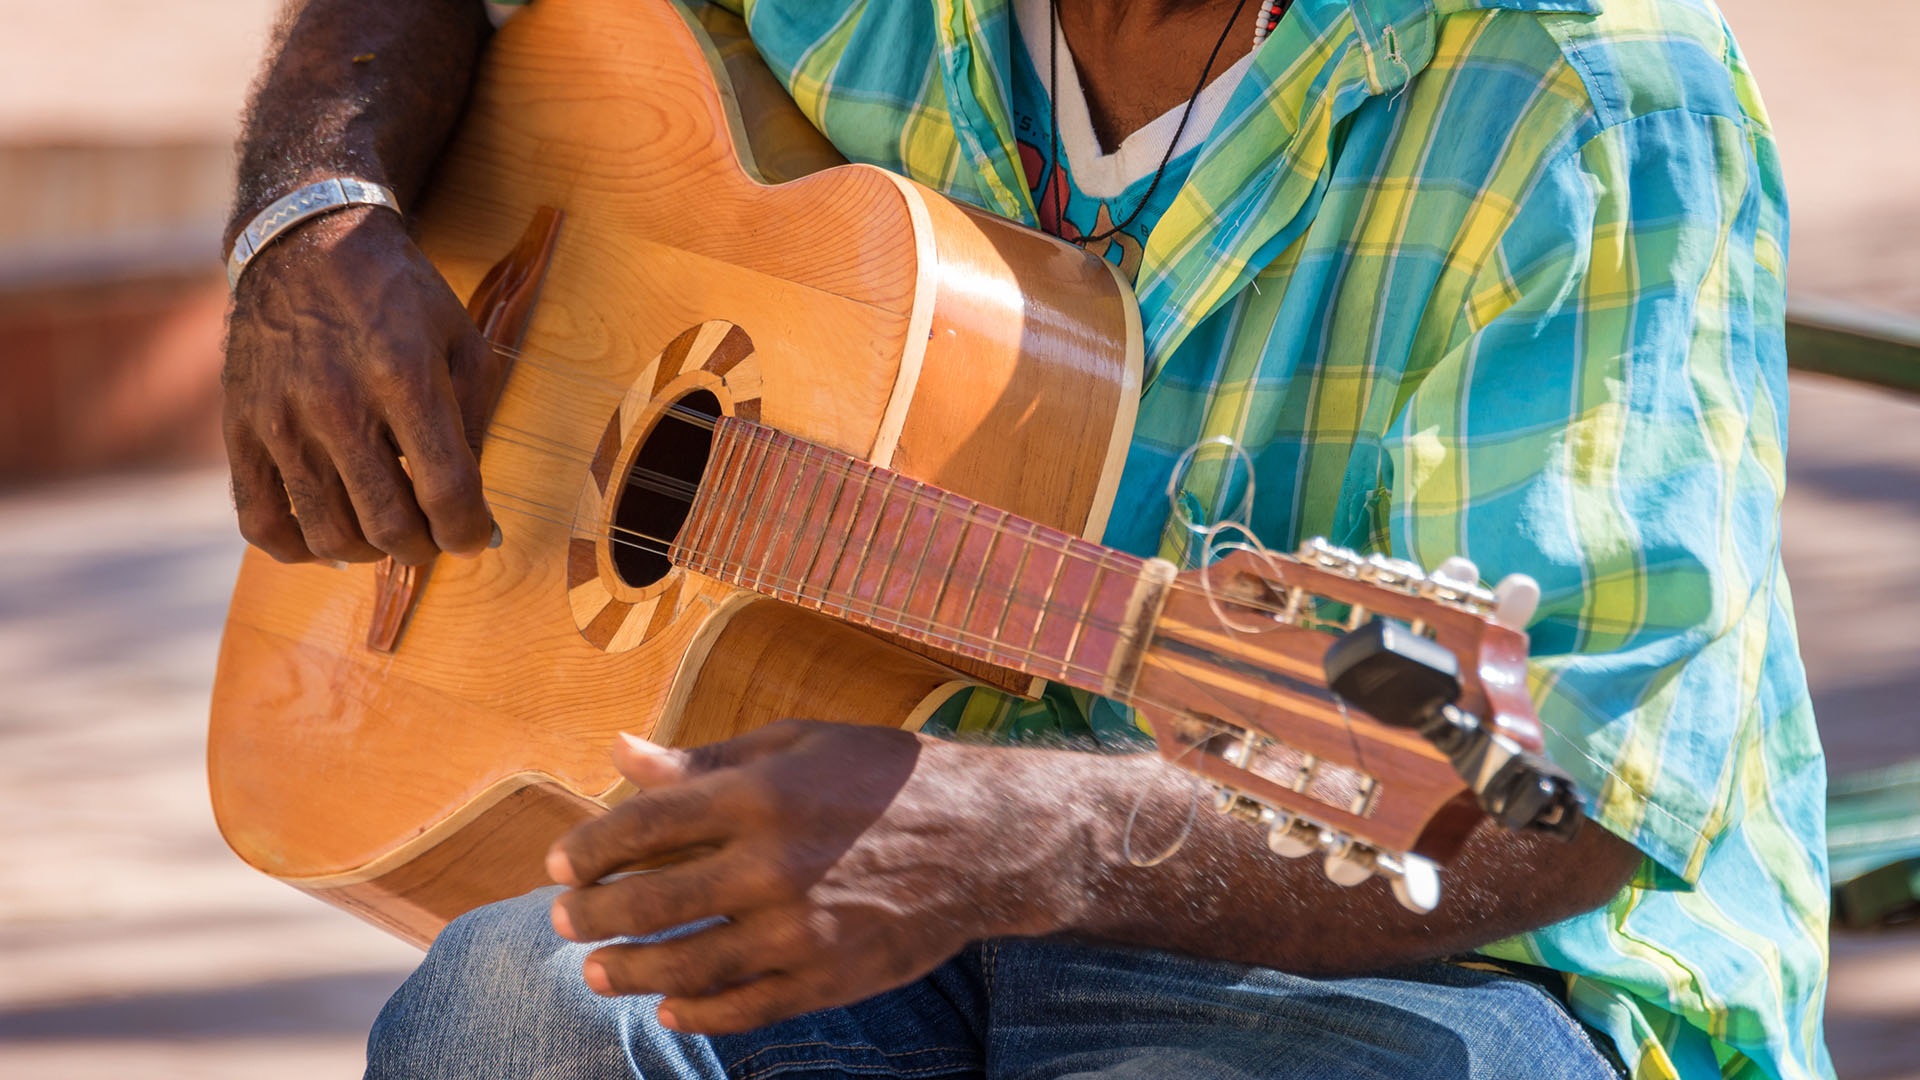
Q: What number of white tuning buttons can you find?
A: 5